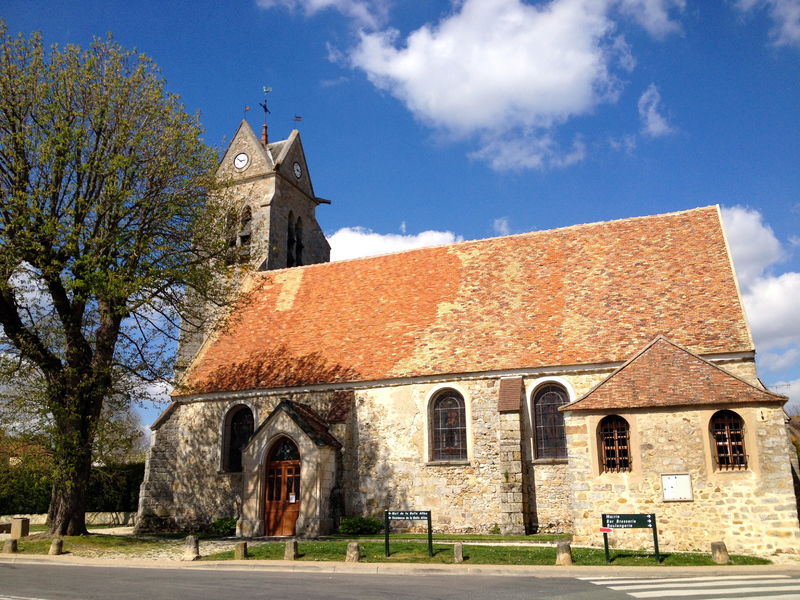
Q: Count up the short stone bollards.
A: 9